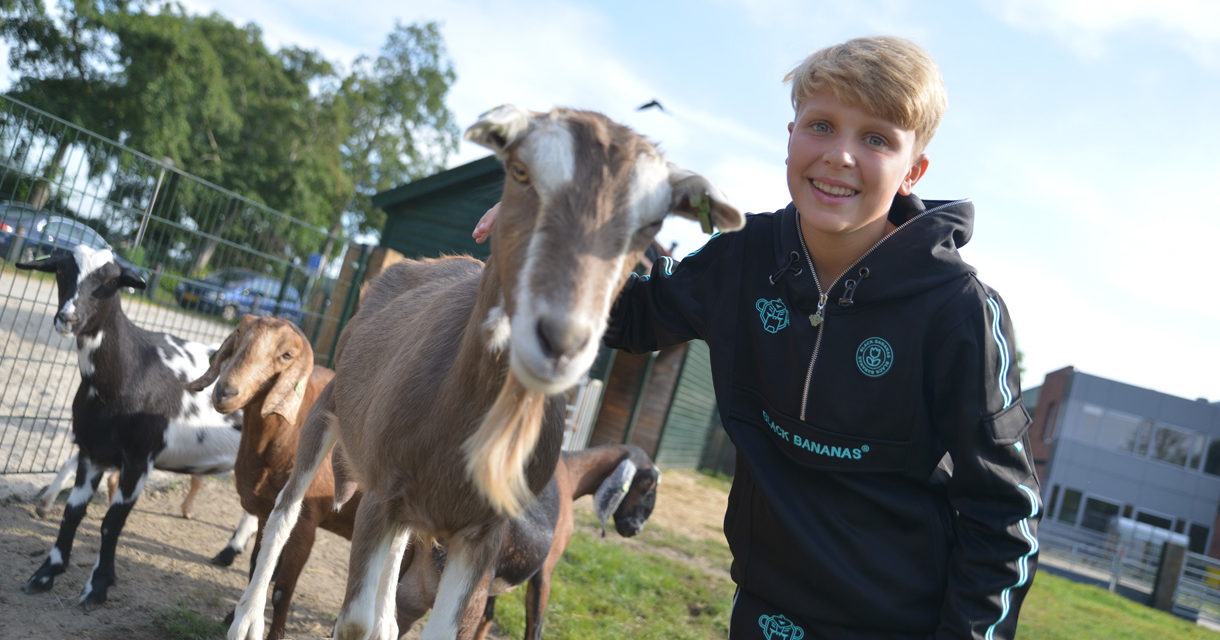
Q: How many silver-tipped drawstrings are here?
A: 2